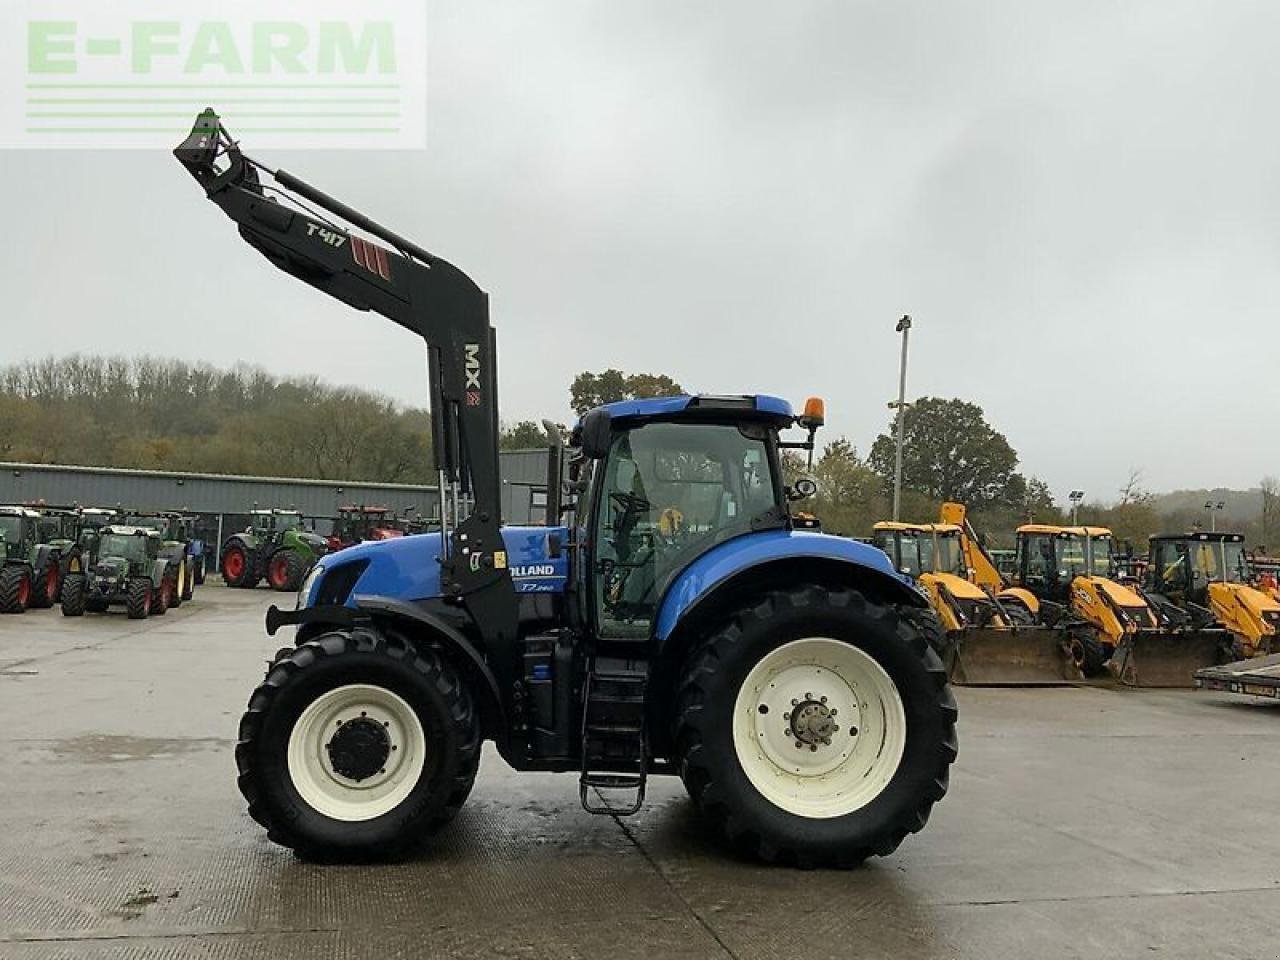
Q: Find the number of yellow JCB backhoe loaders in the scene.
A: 3